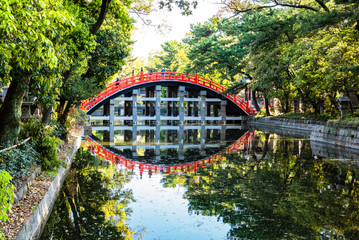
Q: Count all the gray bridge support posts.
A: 6